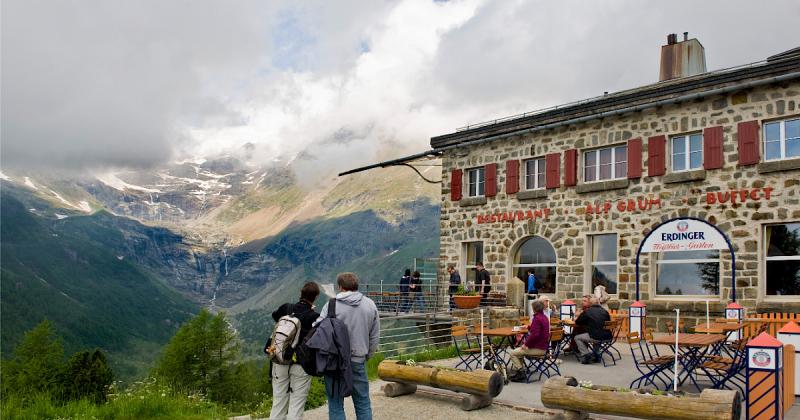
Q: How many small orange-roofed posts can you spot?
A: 5